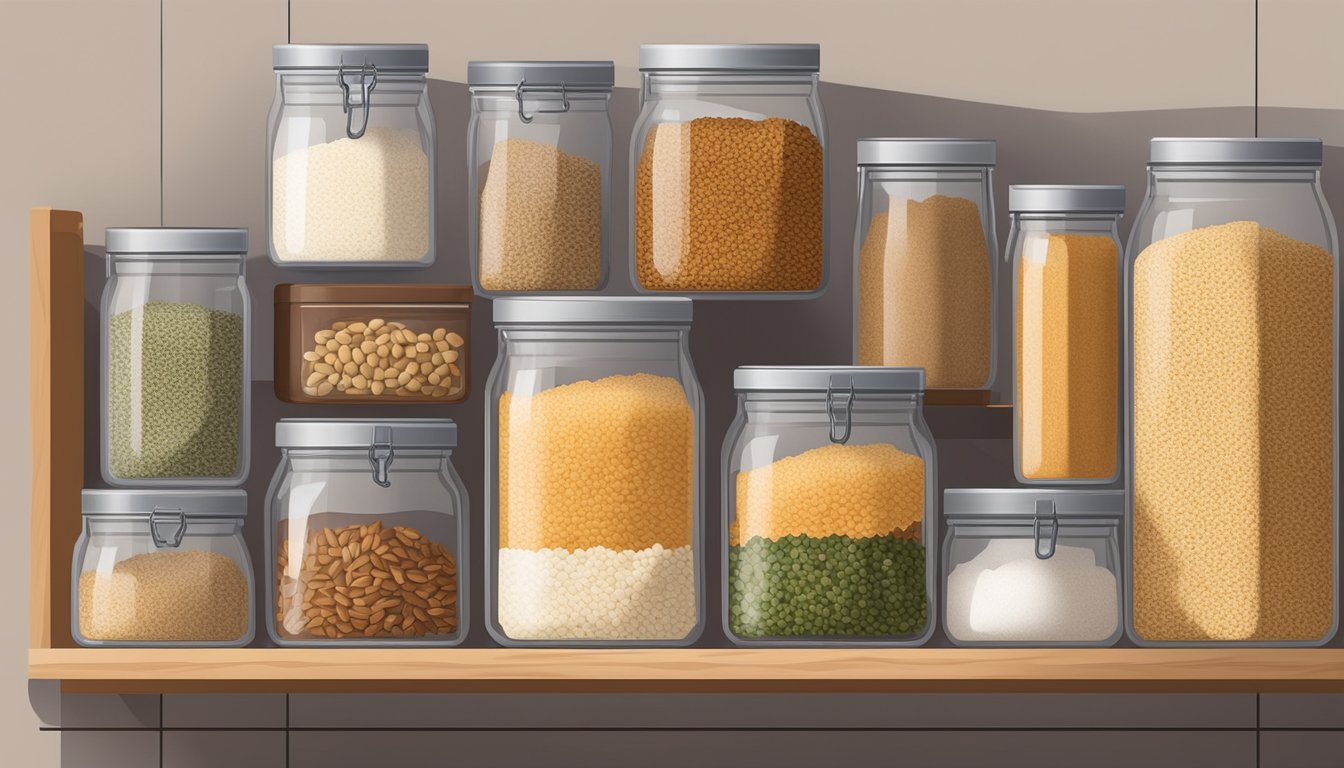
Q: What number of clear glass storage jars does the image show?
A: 12